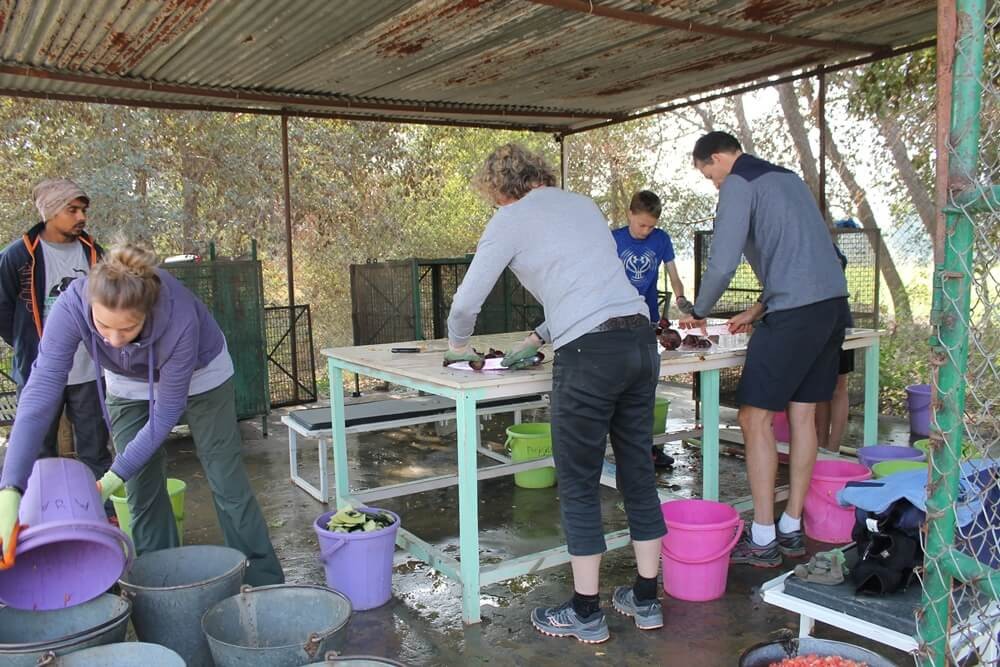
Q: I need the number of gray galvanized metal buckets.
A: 6